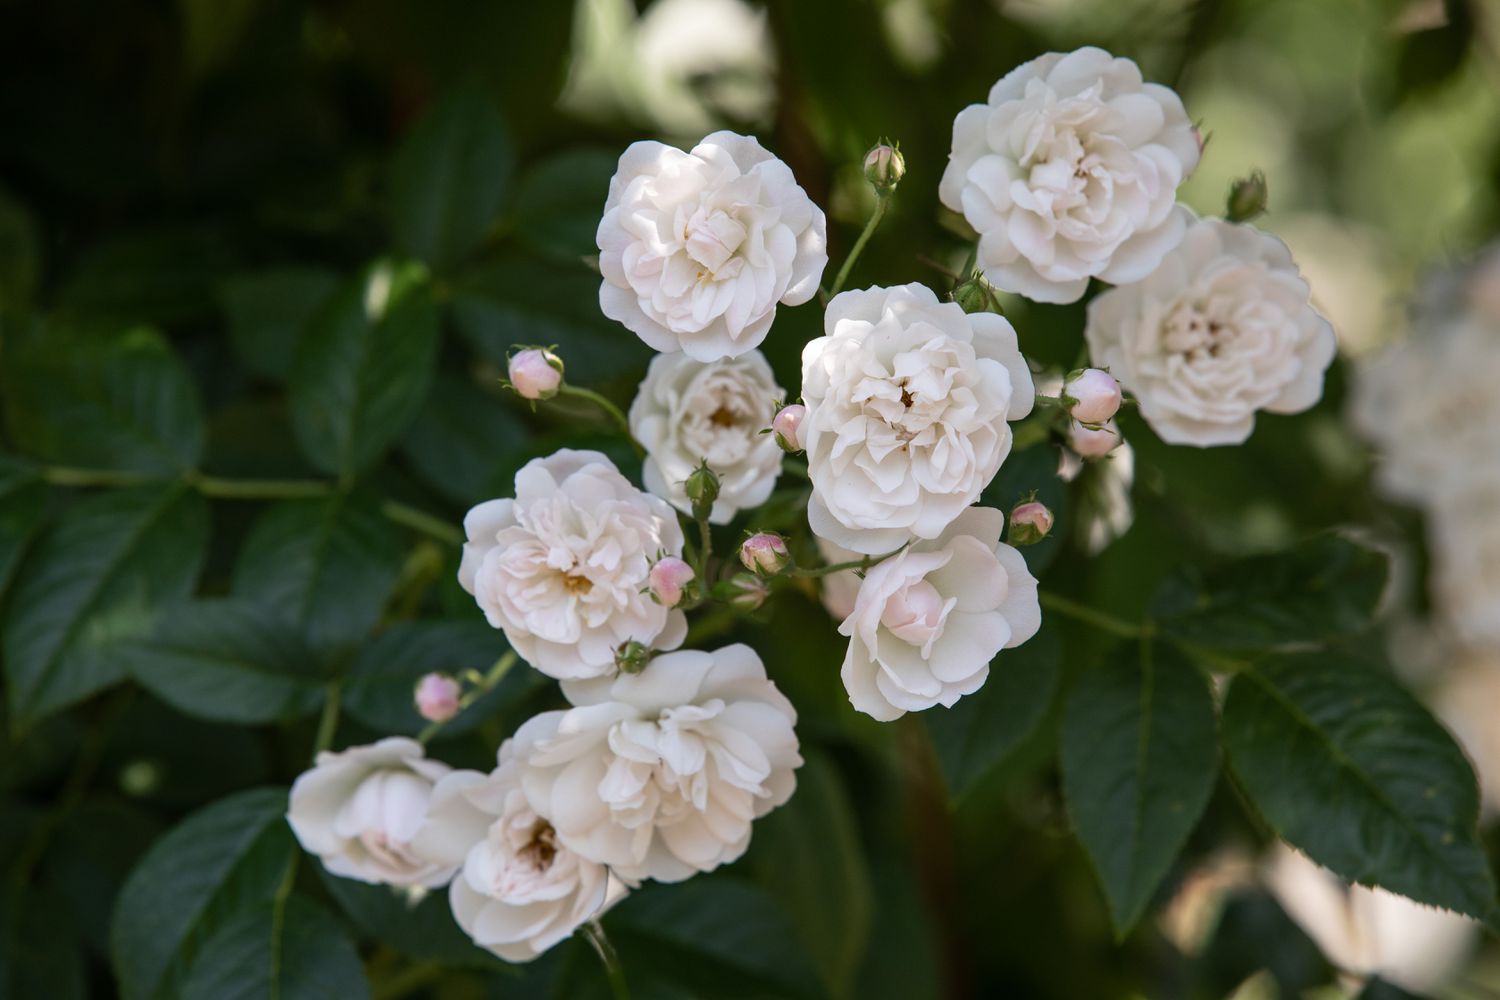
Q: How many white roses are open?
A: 10